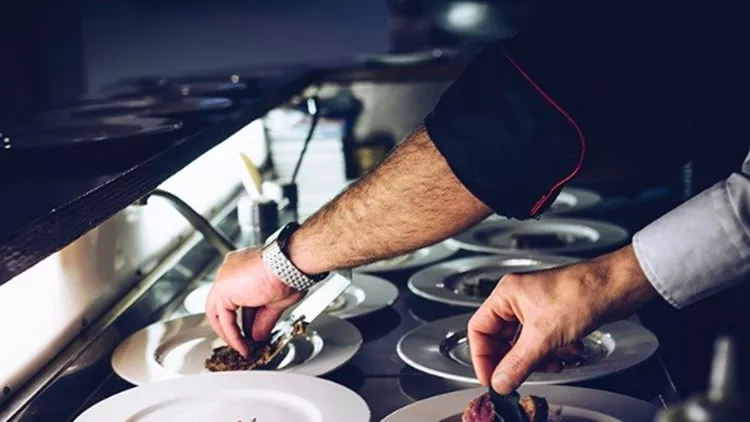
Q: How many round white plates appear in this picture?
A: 9